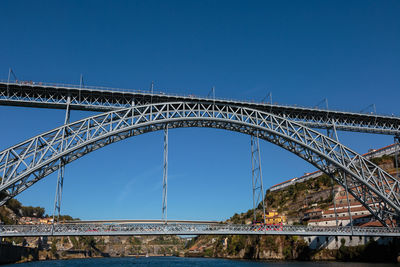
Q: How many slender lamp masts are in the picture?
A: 7